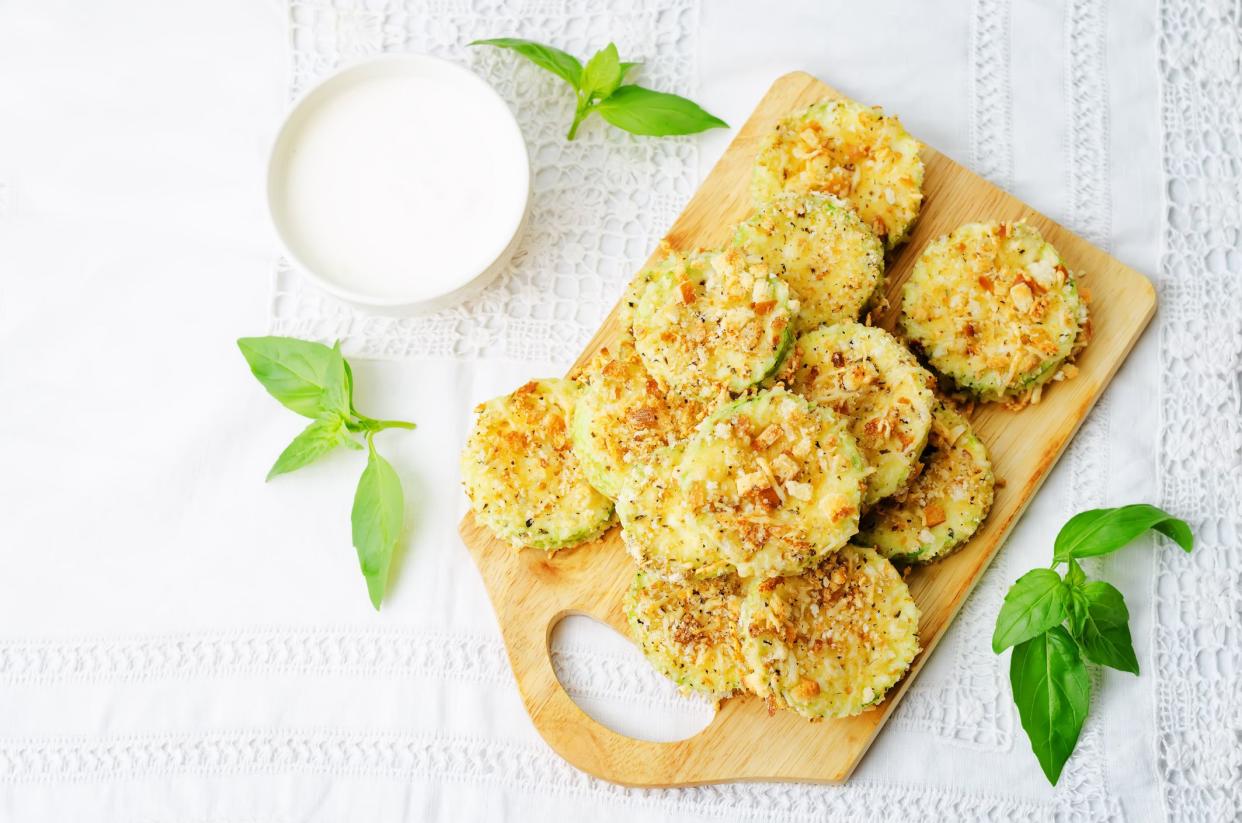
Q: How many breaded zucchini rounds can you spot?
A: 12